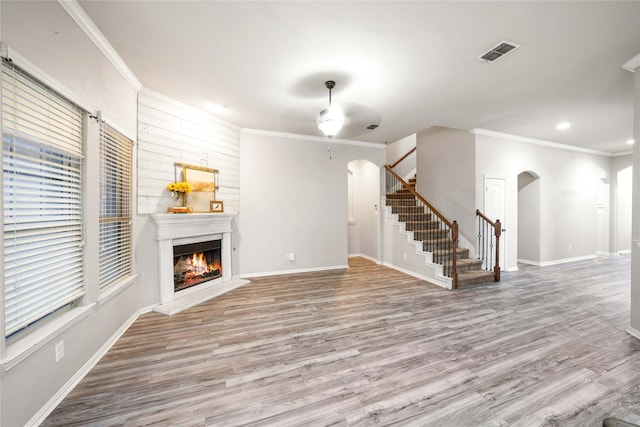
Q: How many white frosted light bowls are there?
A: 1